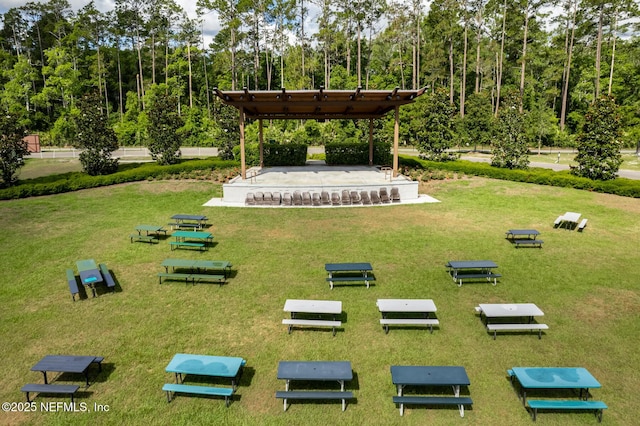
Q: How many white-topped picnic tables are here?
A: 4